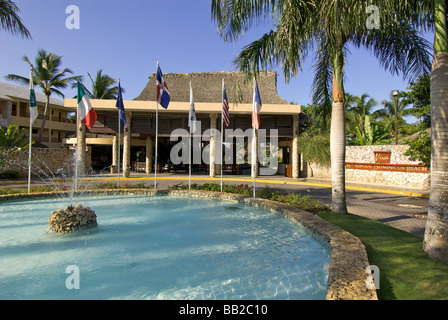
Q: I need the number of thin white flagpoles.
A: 7